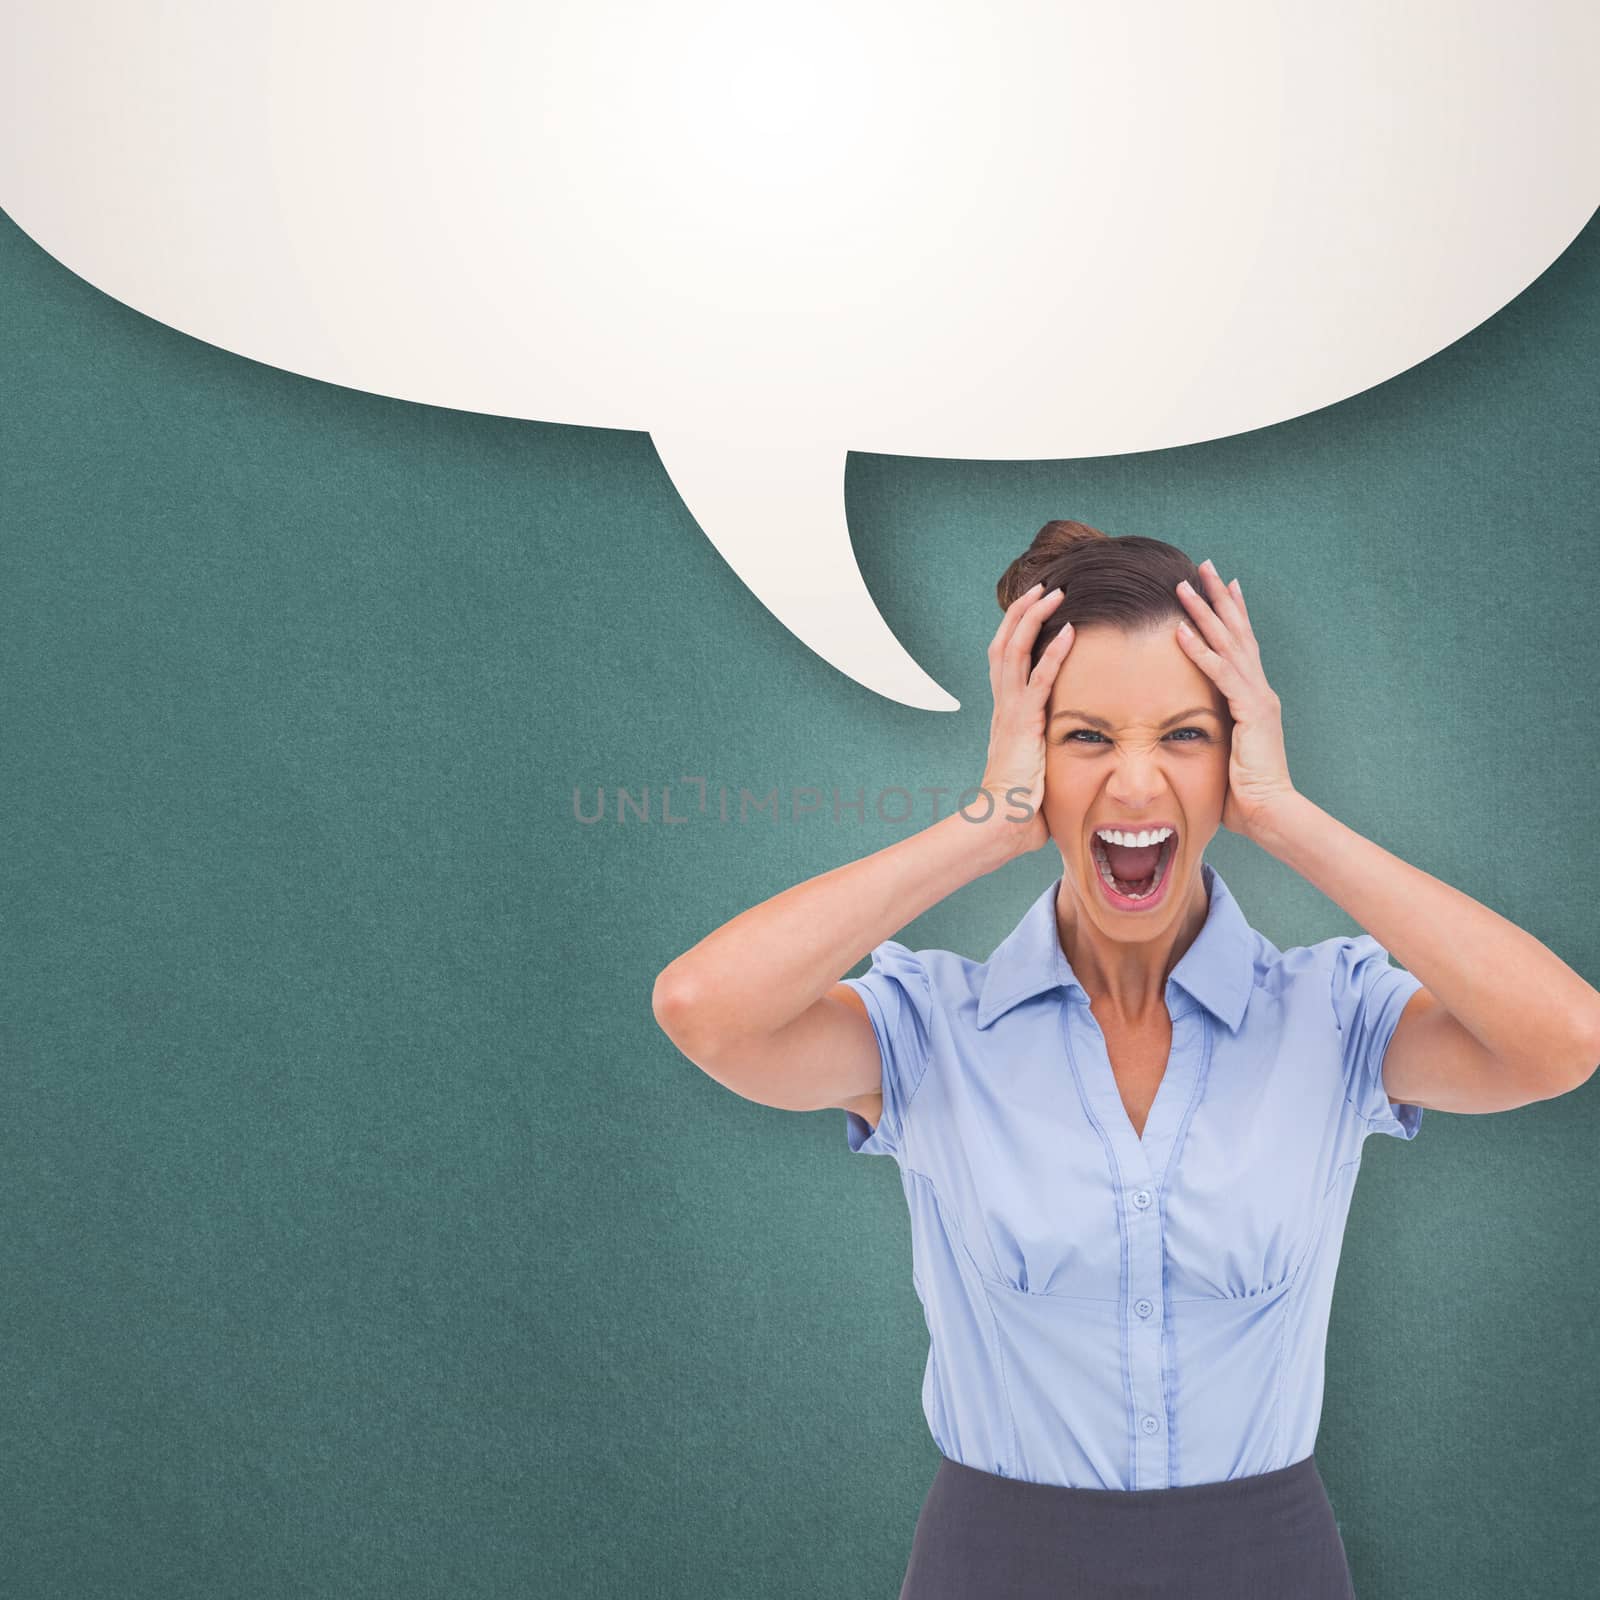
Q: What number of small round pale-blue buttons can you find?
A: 3